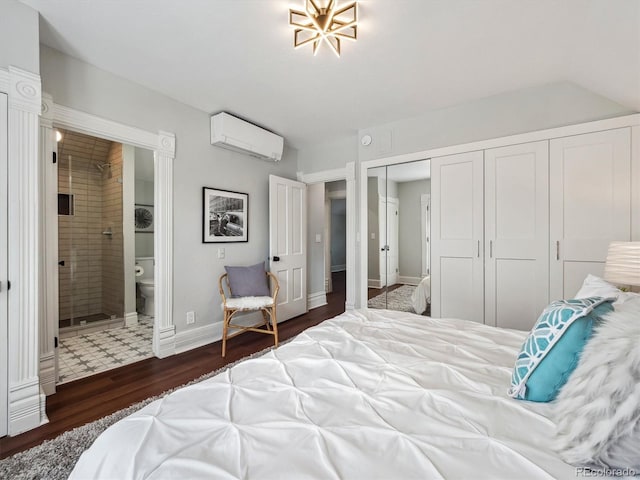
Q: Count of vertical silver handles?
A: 3